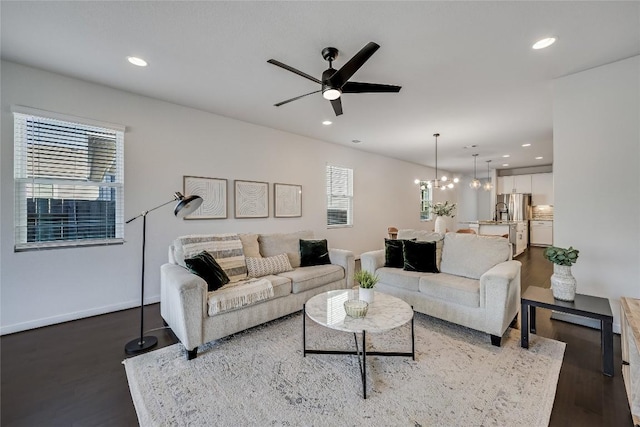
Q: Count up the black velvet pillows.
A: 4